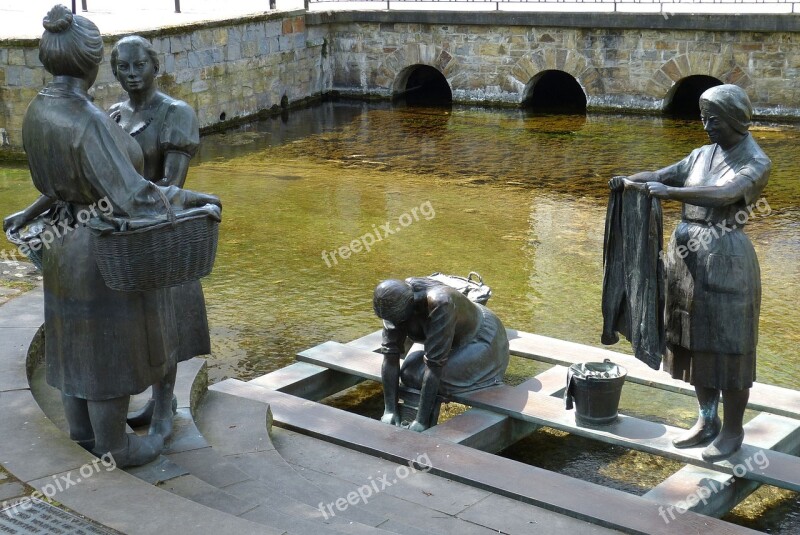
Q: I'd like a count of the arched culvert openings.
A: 3